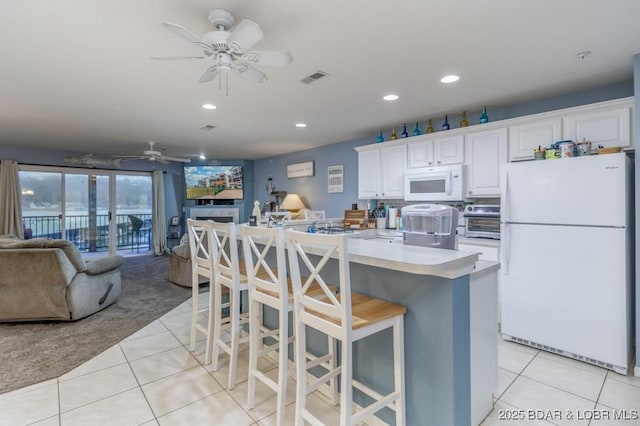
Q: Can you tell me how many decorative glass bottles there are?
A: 8